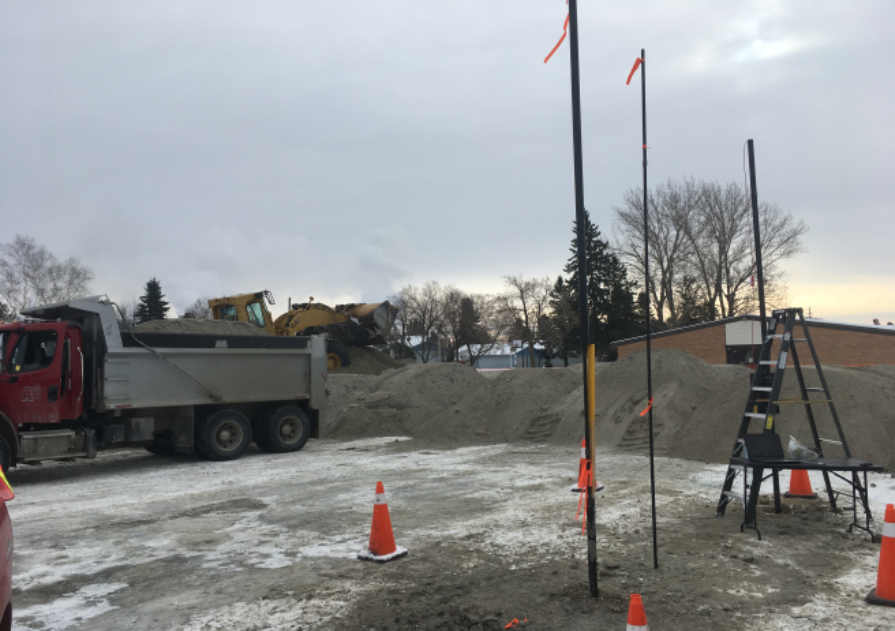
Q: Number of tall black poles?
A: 3